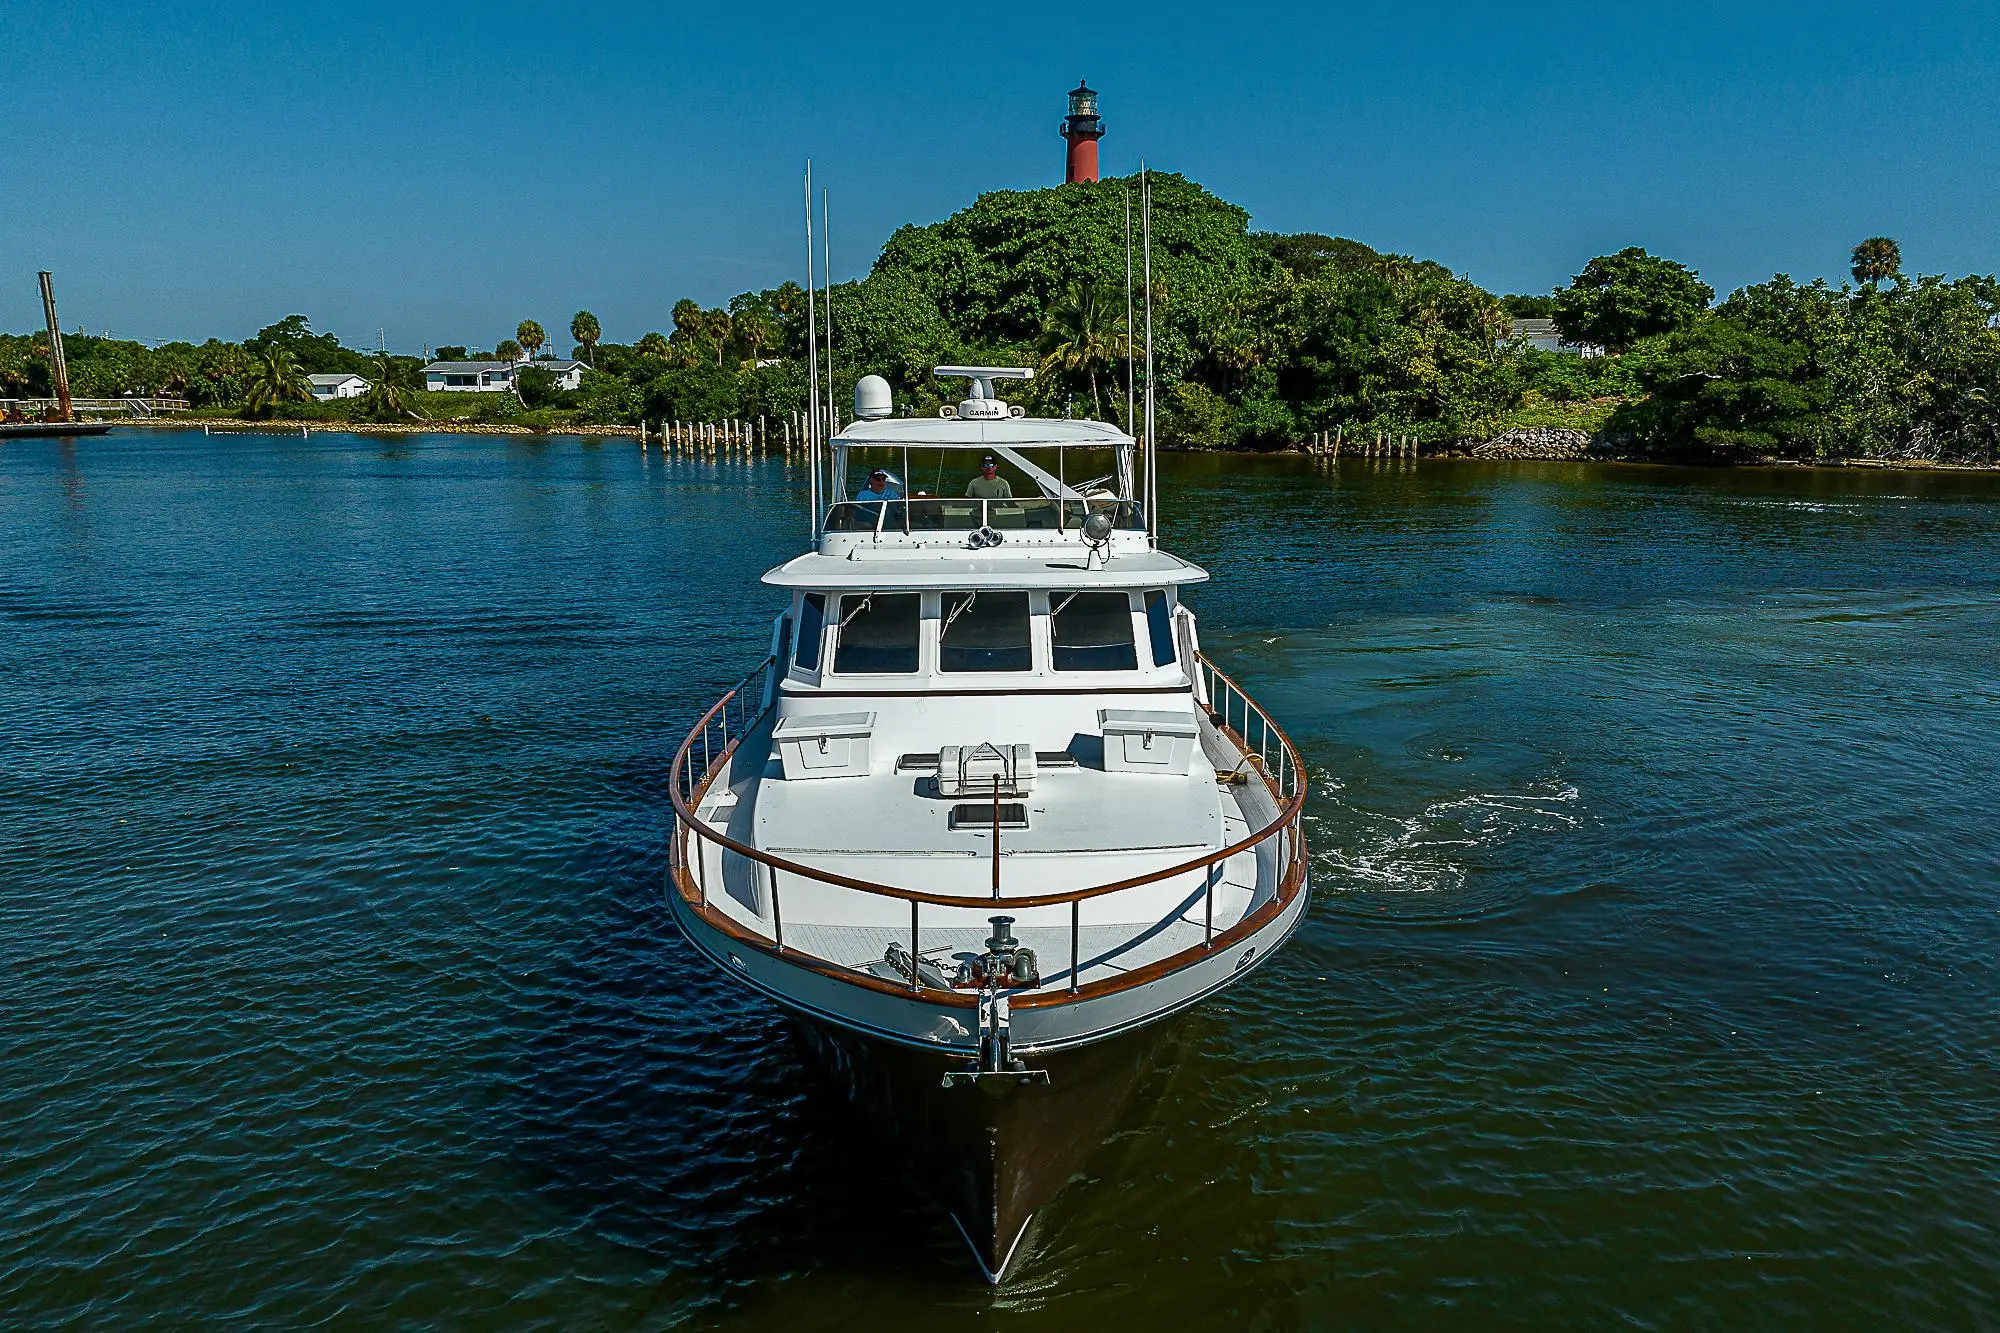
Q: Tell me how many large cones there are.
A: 0